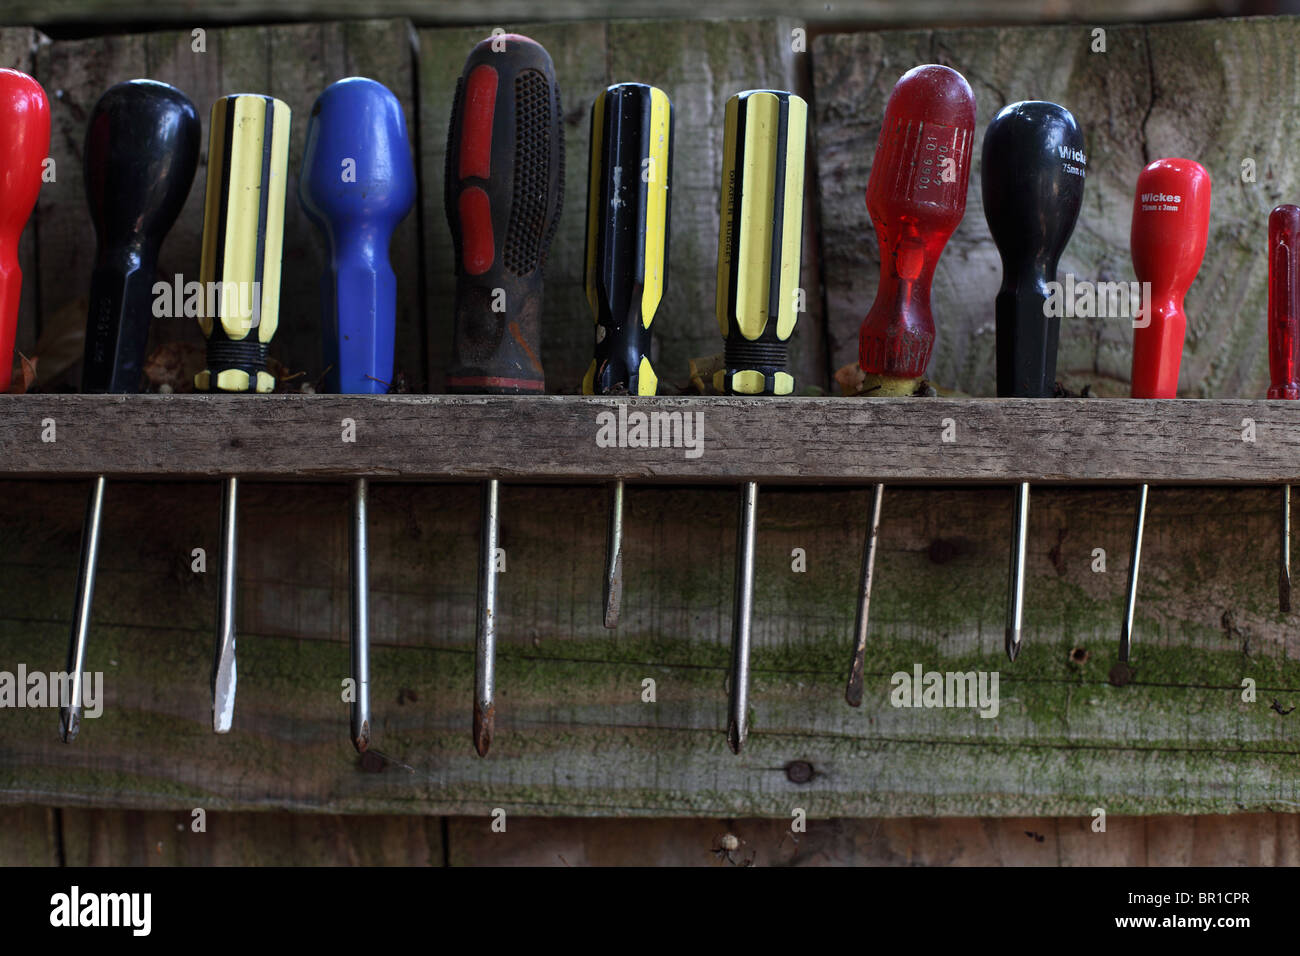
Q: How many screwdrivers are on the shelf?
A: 11